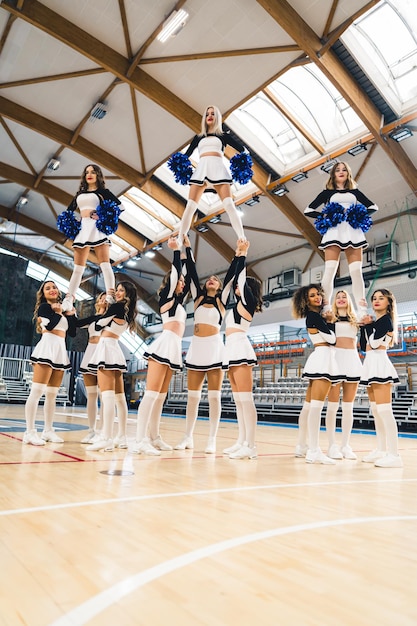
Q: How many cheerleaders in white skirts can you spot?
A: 12